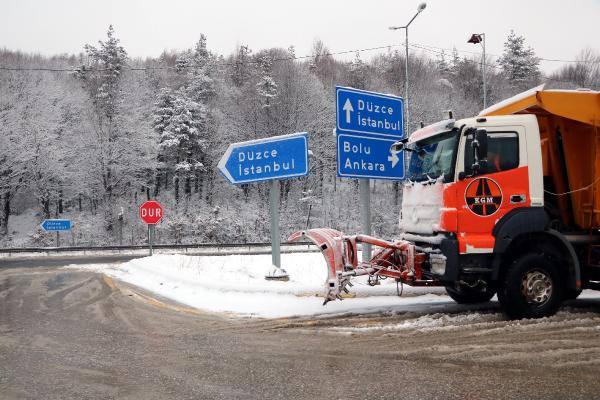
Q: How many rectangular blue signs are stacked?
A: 2